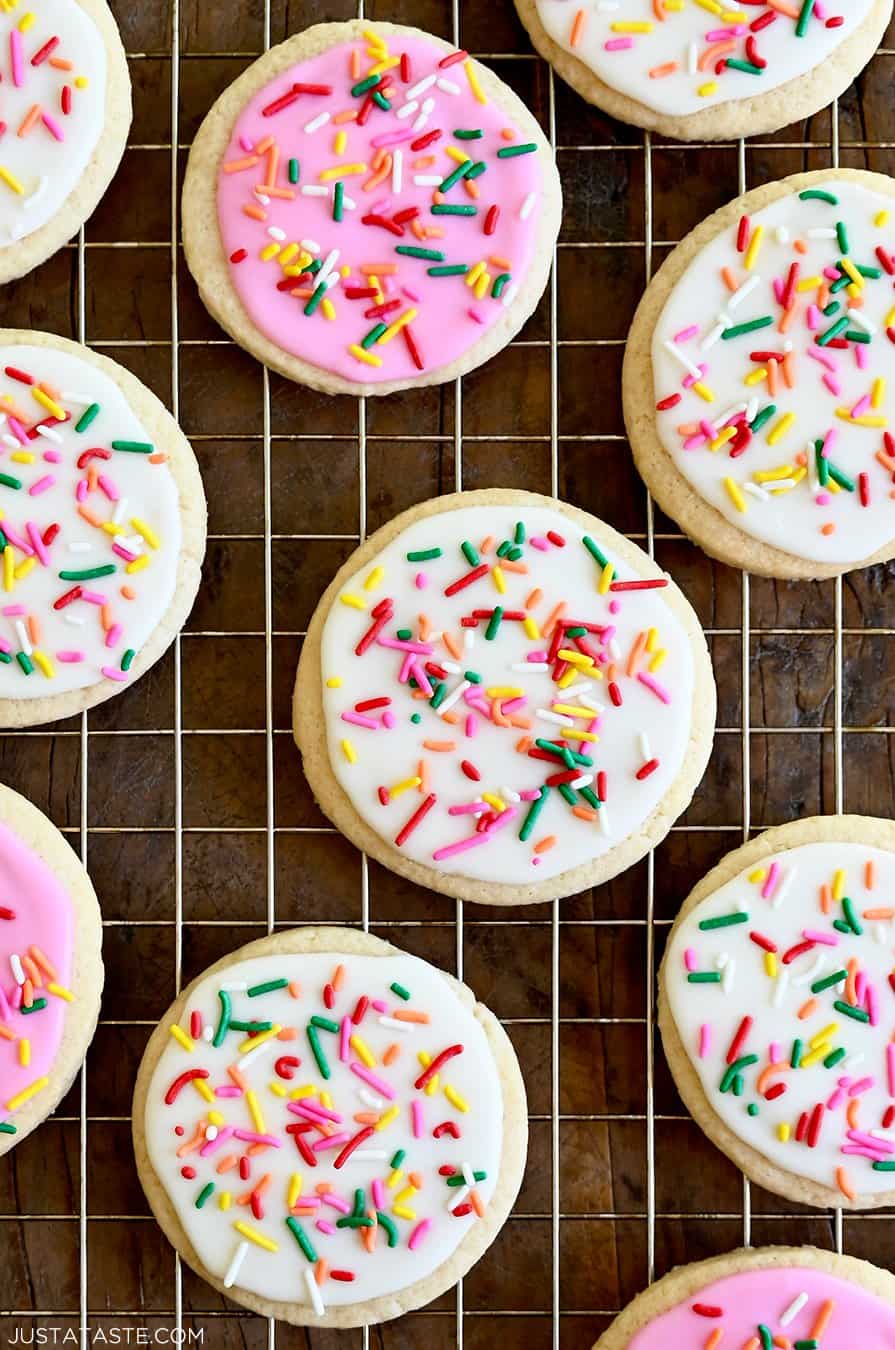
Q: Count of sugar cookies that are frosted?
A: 10